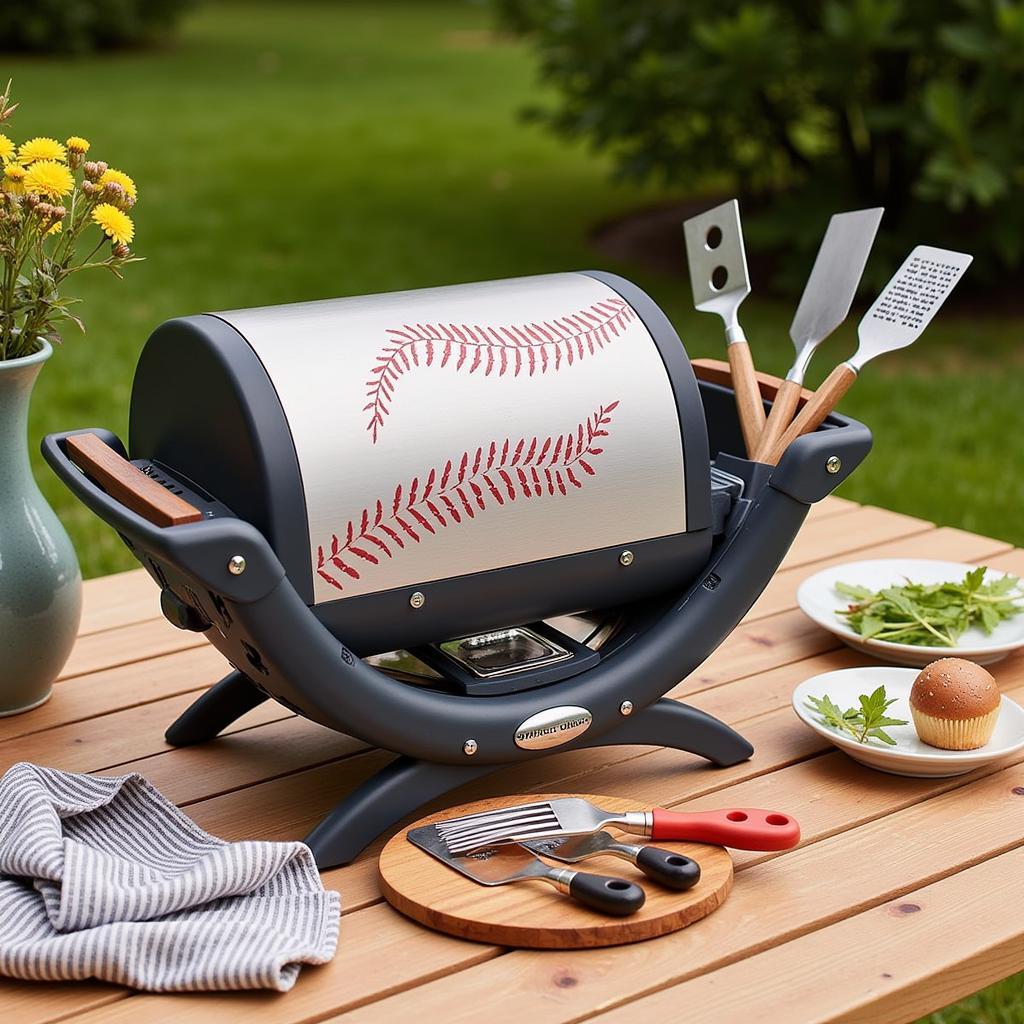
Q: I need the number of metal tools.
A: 6